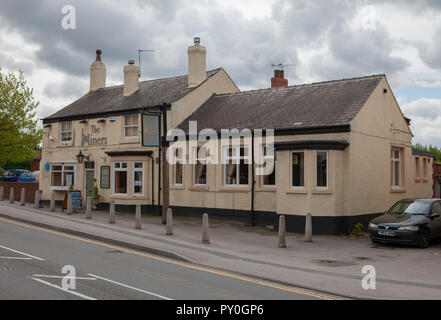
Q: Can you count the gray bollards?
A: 13